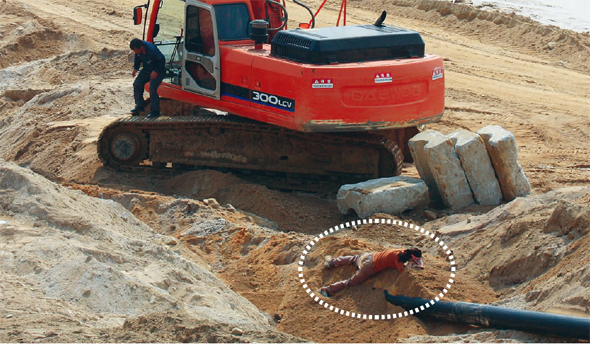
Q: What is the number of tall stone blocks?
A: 3